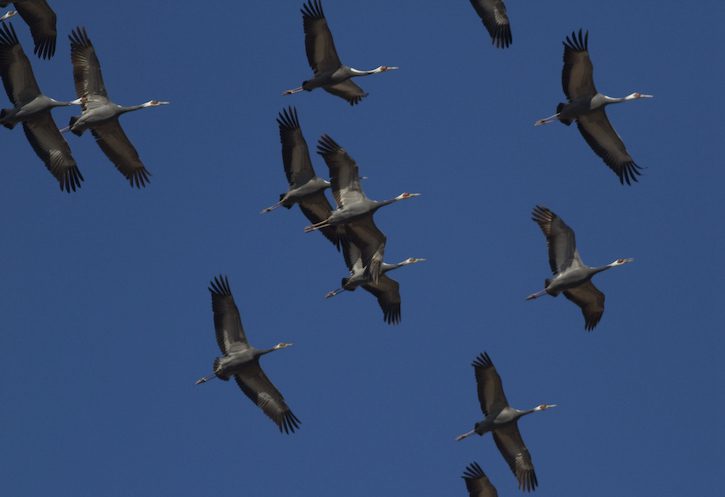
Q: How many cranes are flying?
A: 13